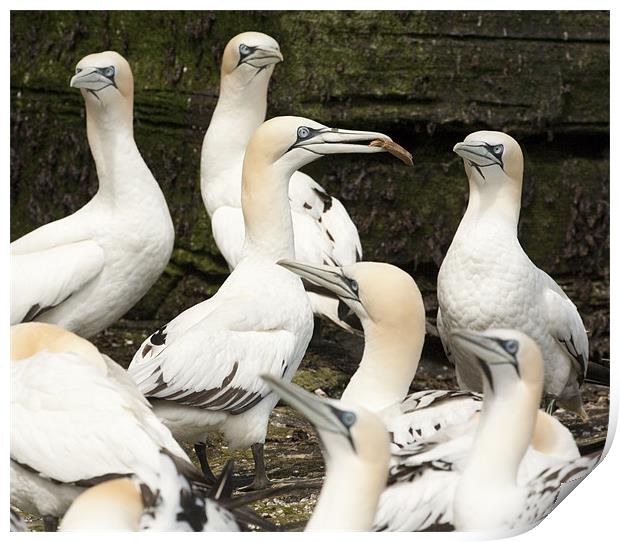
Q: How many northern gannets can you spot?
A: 10